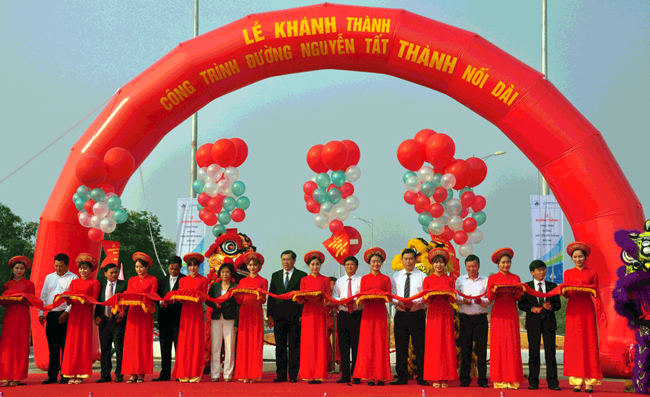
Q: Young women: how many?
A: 10